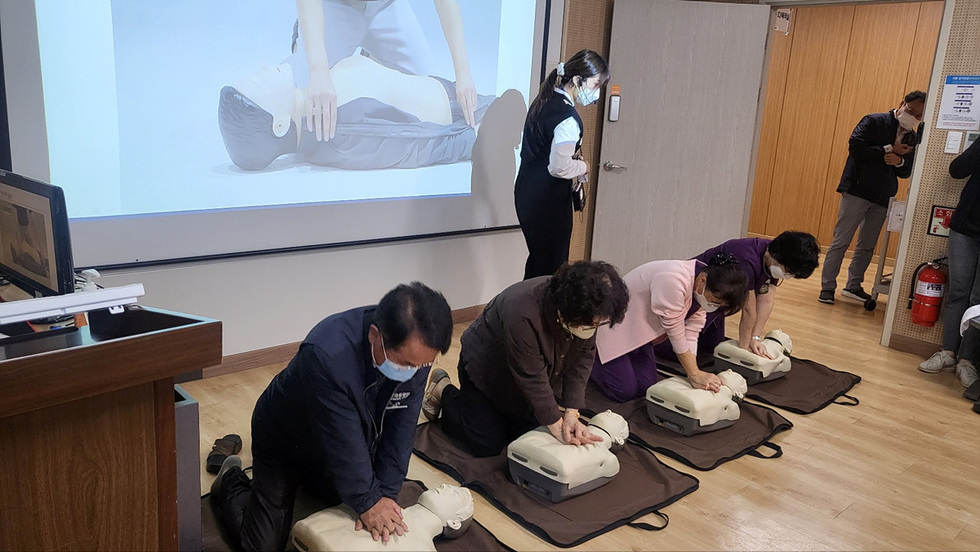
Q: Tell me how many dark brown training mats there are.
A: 4